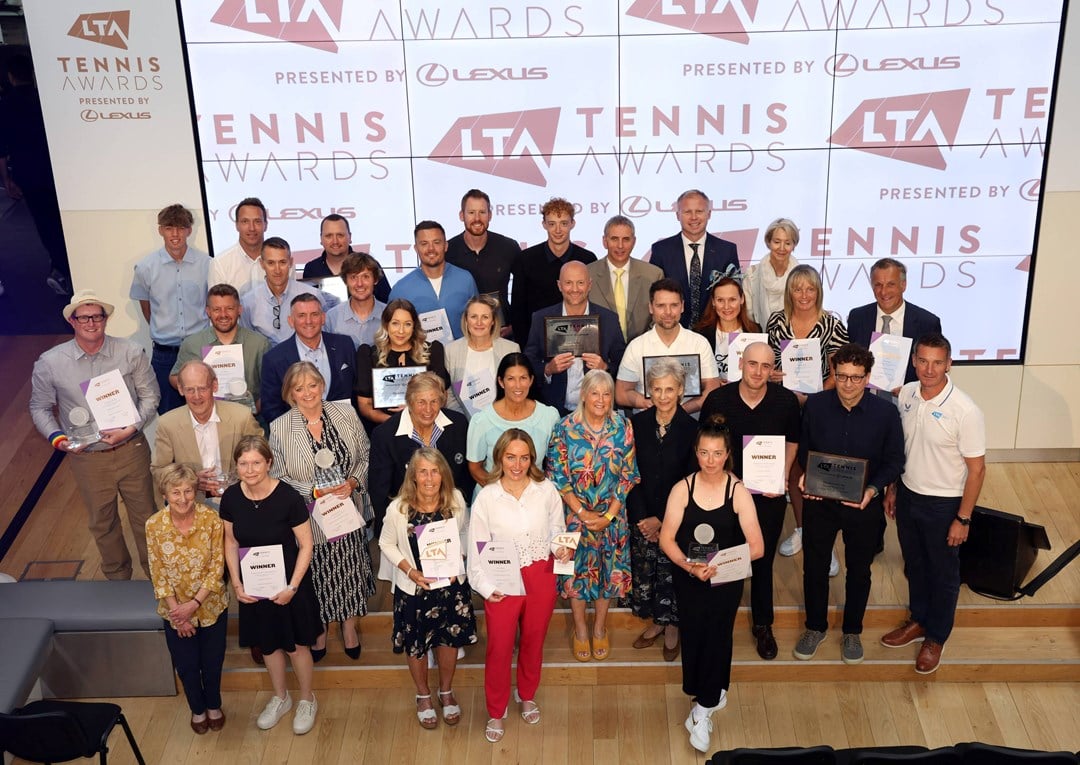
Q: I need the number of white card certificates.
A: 13